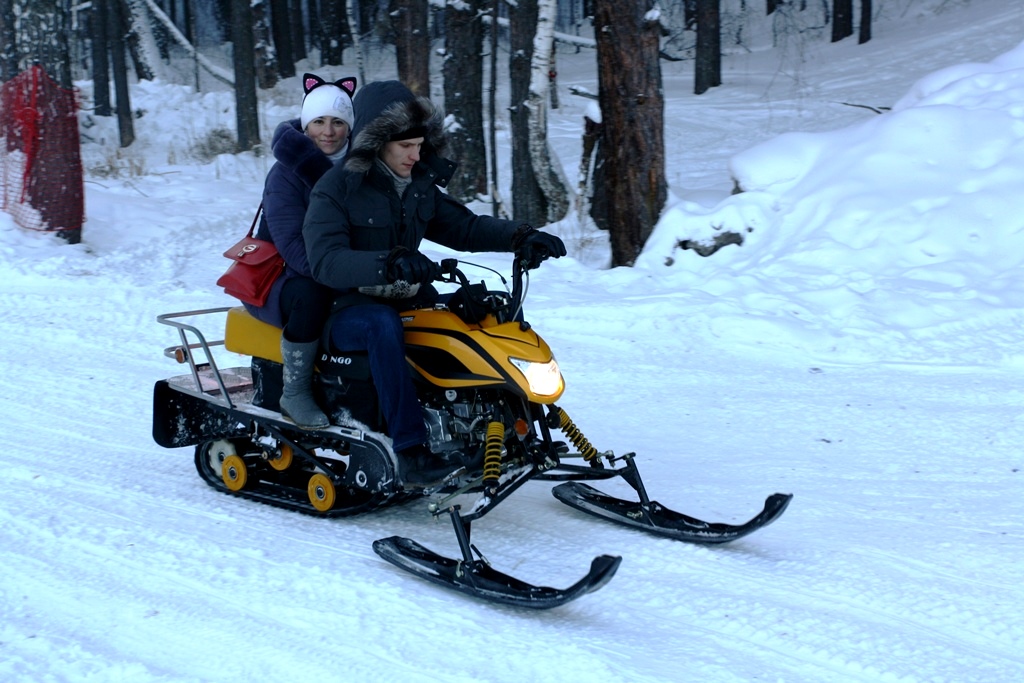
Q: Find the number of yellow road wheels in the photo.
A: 3